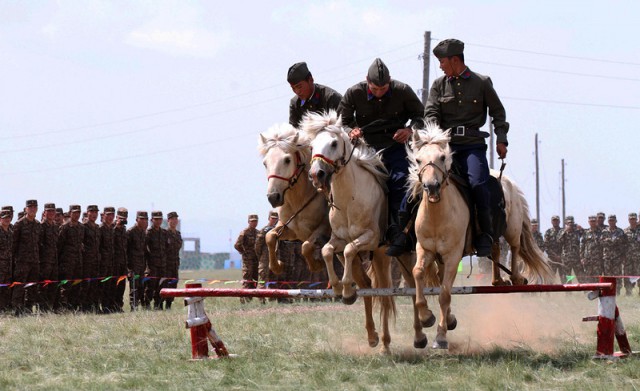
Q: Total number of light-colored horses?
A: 3